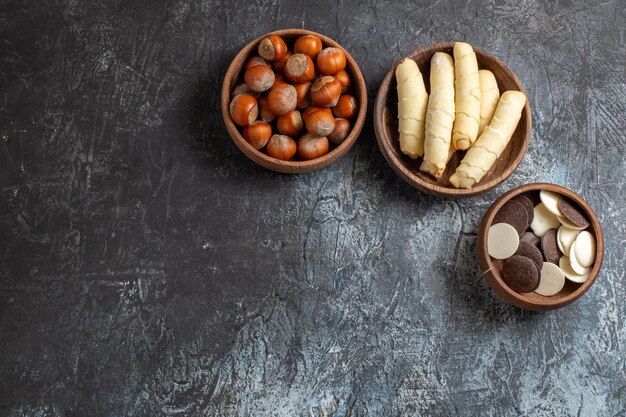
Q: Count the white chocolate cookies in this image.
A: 9